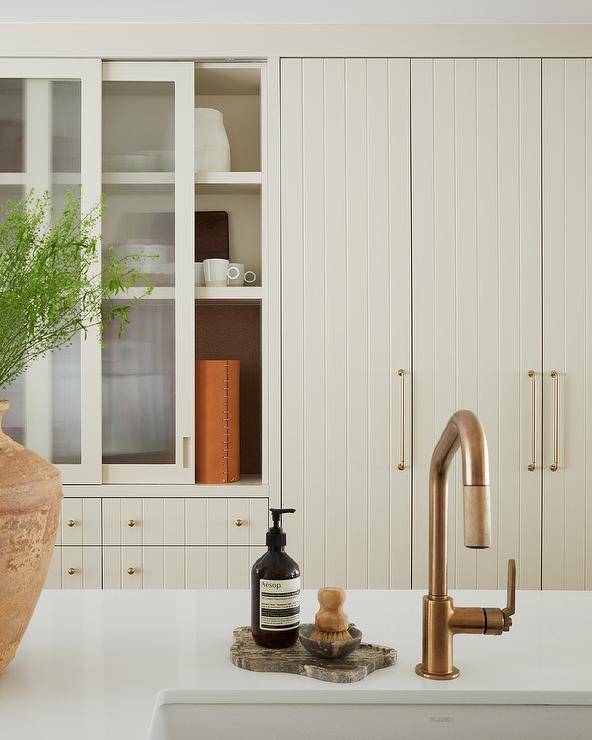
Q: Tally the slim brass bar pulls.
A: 3